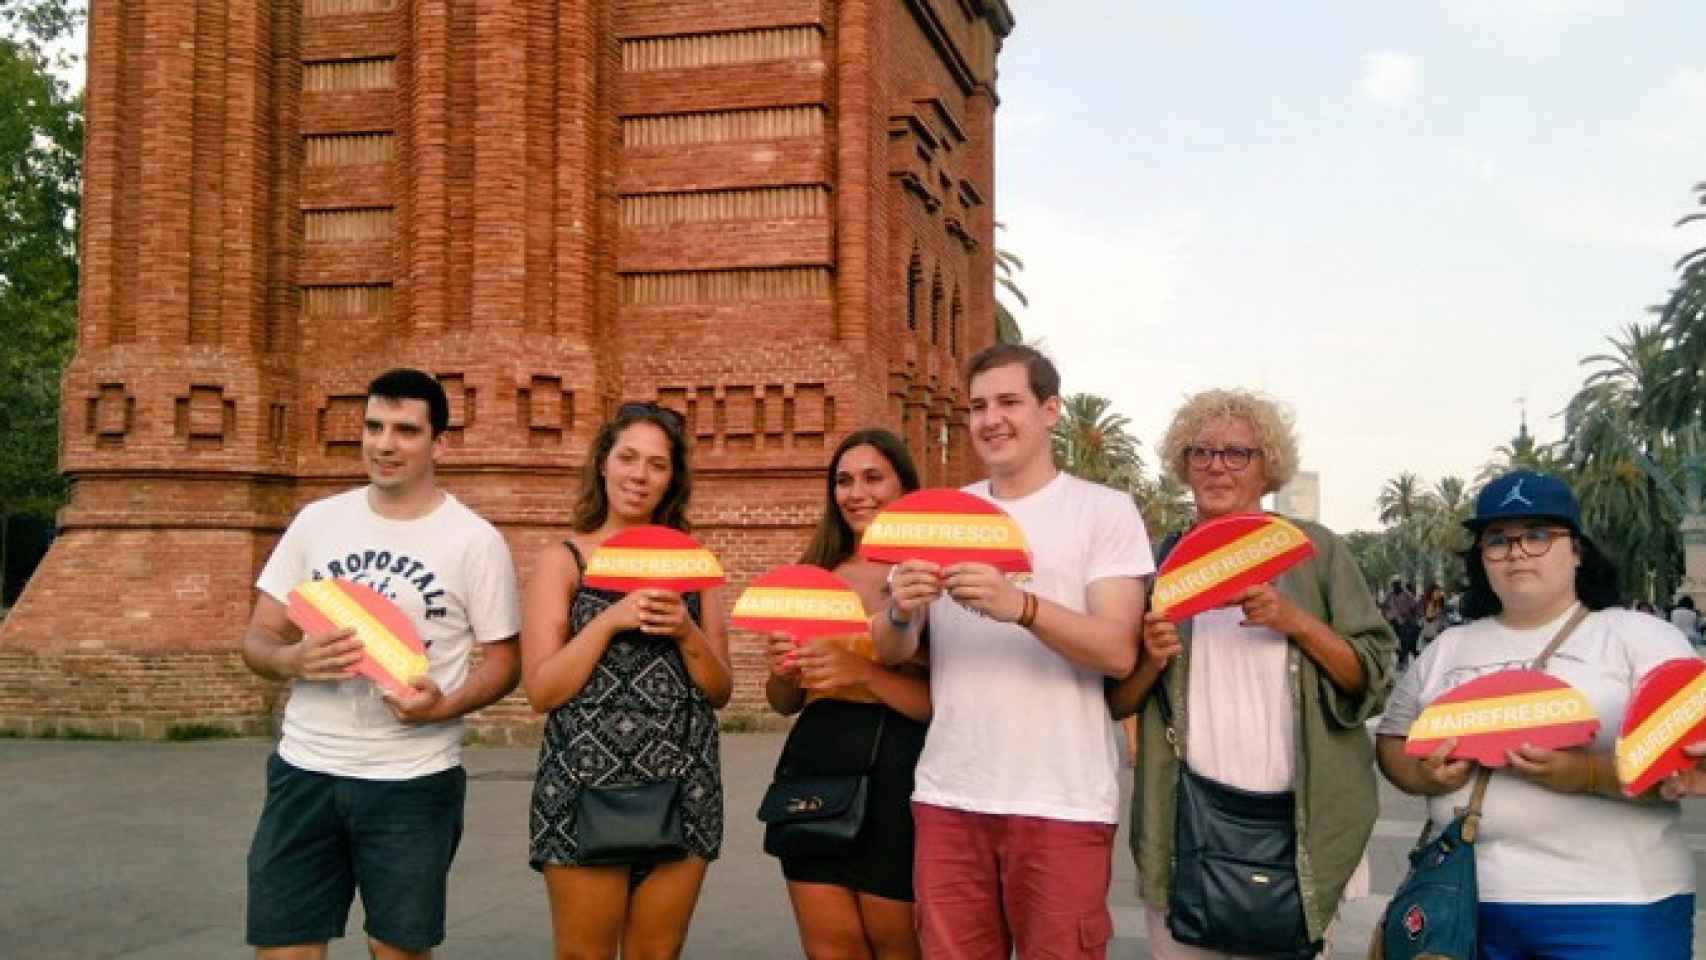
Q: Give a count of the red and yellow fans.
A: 7